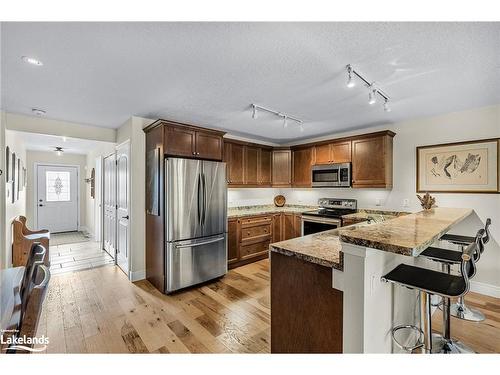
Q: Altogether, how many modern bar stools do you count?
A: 3